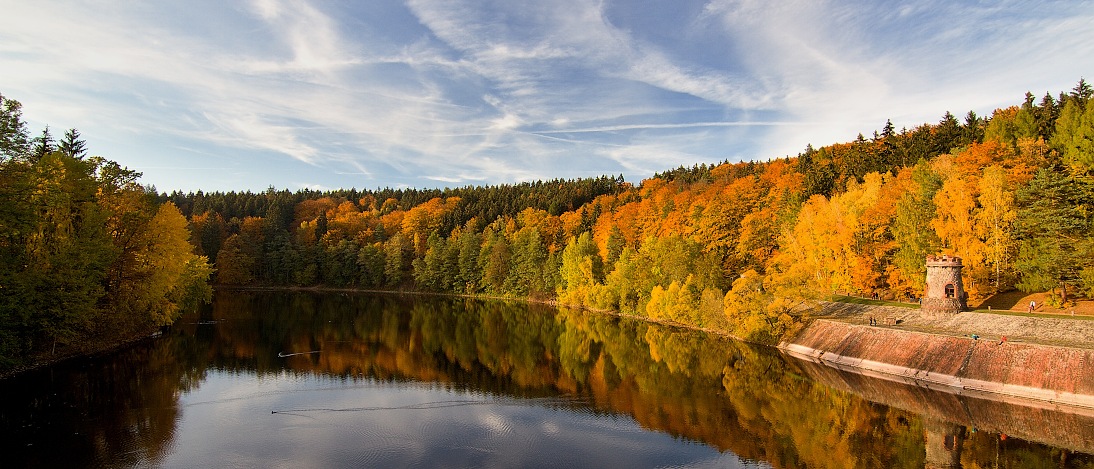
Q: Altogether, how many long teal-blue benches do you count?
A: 0